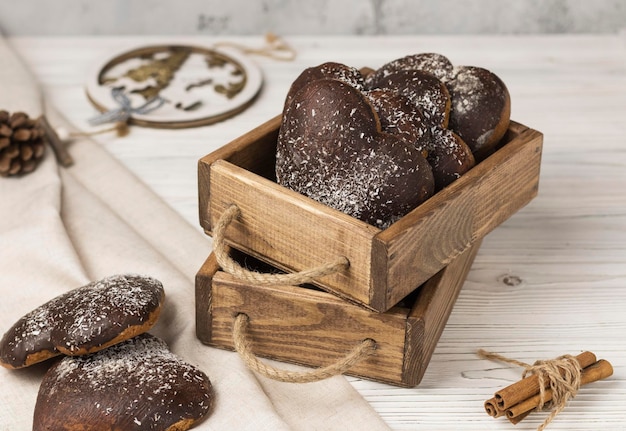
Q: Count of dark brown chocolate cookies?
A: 6